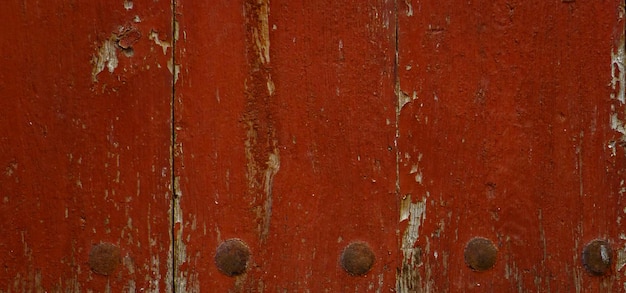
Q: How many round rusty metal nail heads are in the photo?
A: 5